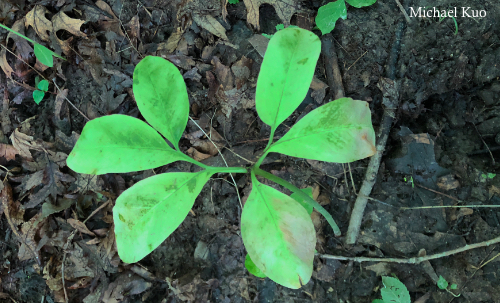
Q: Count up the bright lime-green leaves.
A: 6